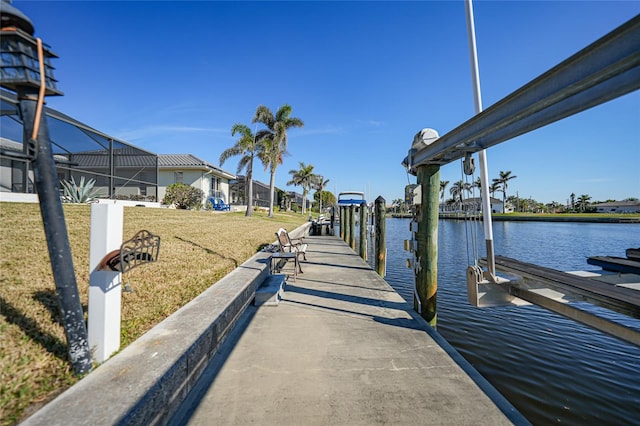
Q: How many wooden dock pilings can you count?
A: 6